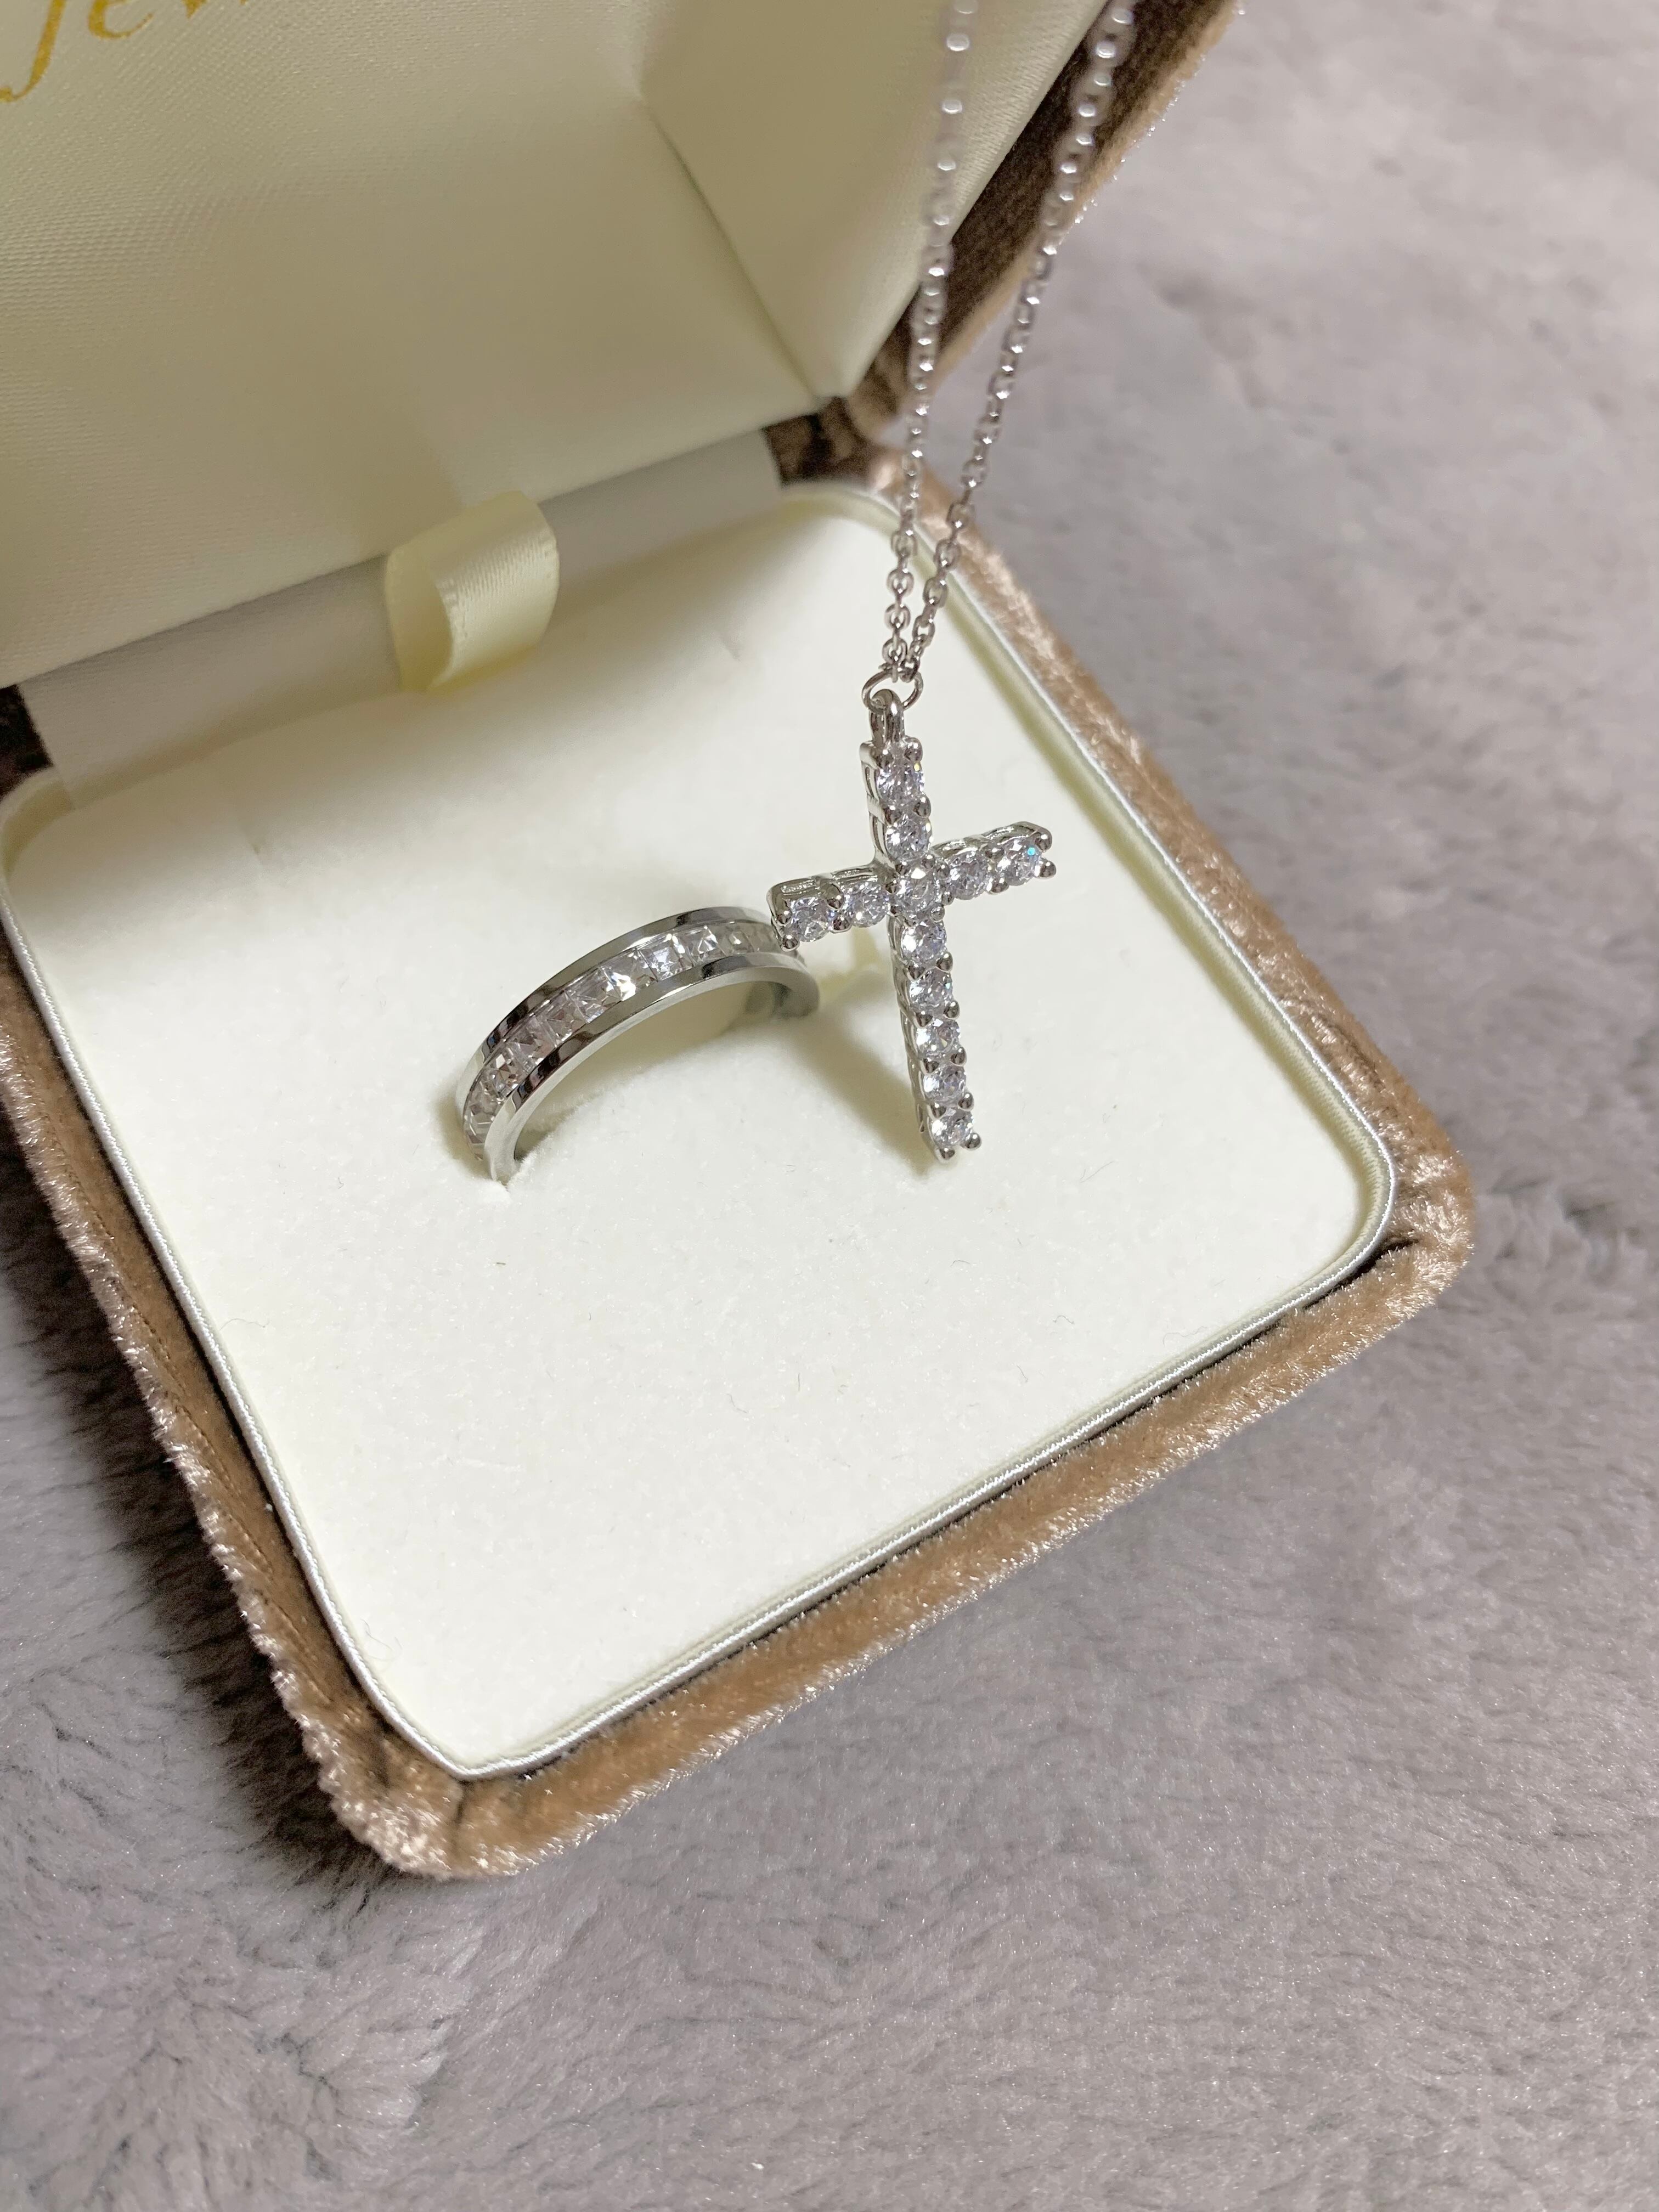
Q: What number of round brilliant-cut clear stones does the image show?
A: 12